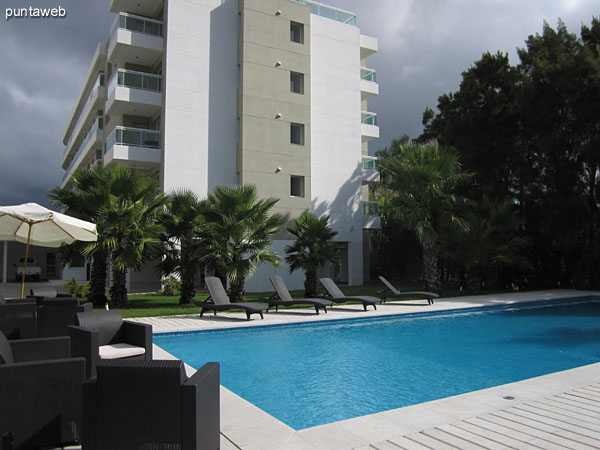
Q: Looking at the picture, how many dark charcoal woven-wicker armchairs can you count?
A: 6